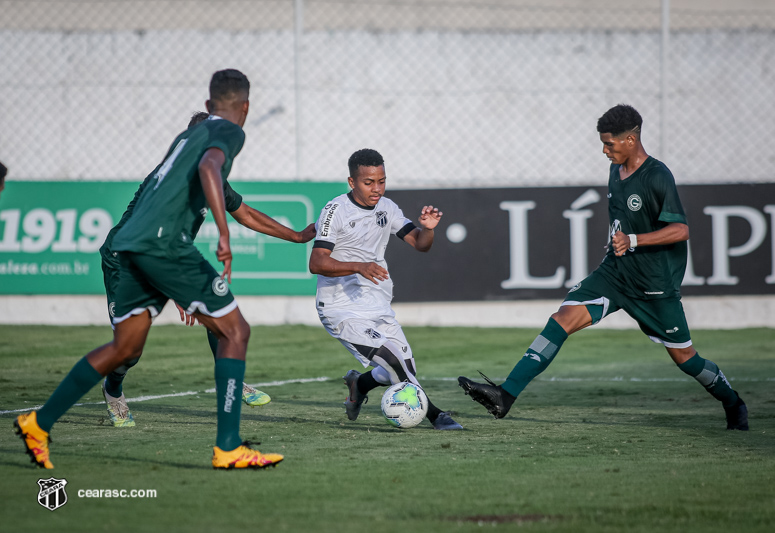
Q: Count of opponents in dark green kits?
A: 3